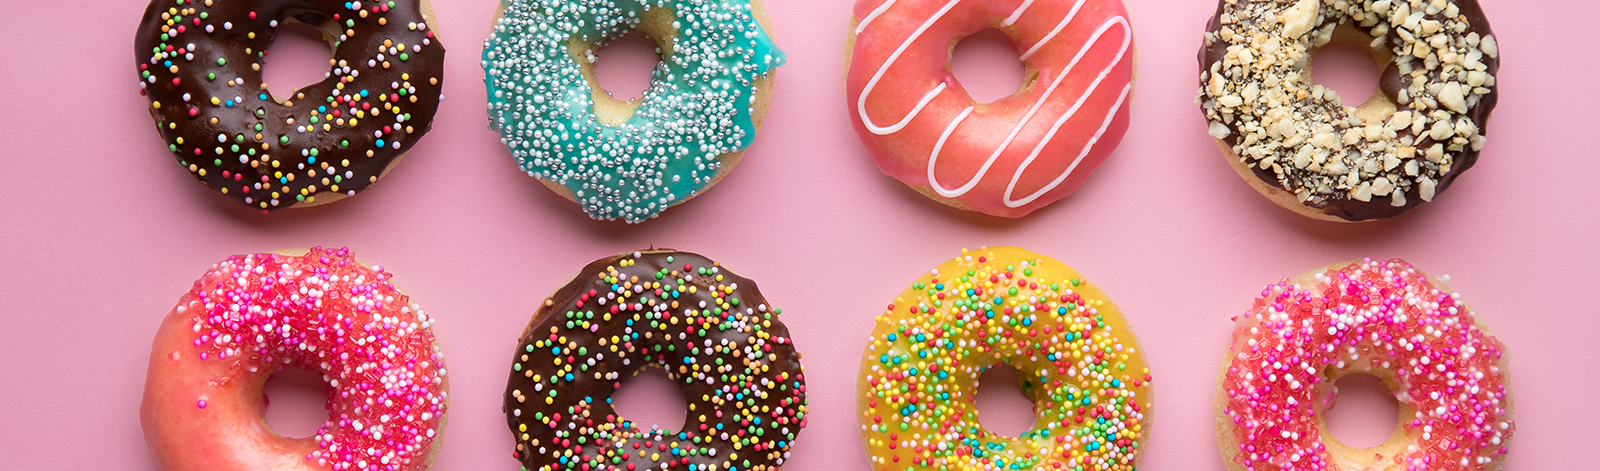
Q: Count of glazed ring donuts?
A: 8